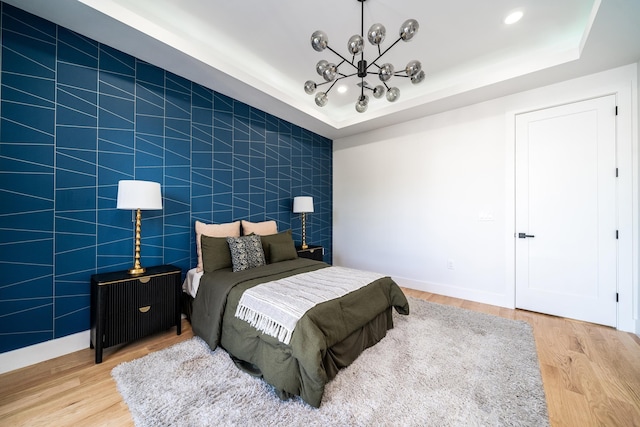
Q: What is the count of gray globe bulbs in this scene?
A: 15